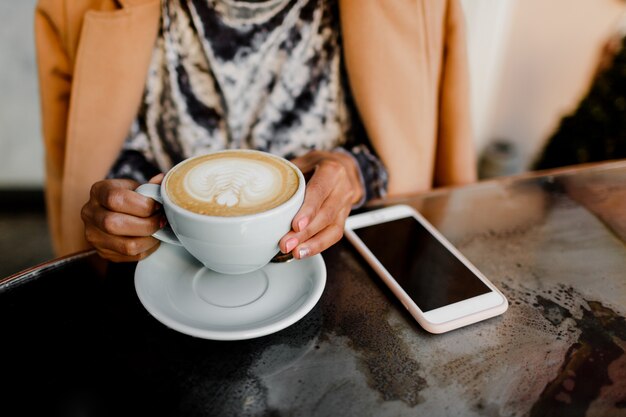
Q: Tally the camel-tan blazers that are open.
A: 1